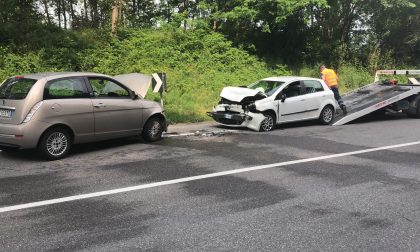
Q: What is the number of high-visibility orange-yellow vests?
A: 1